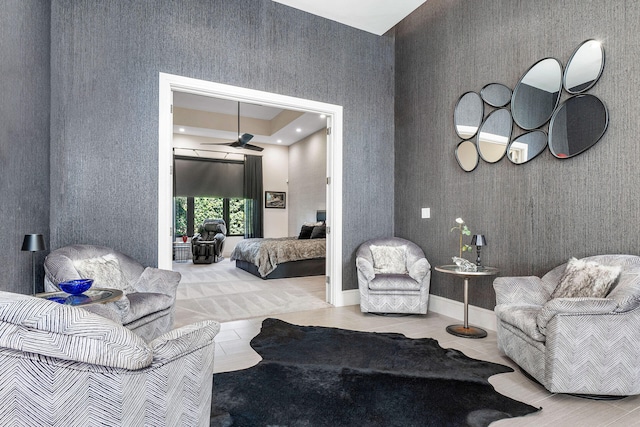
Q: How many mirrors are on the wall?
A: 8